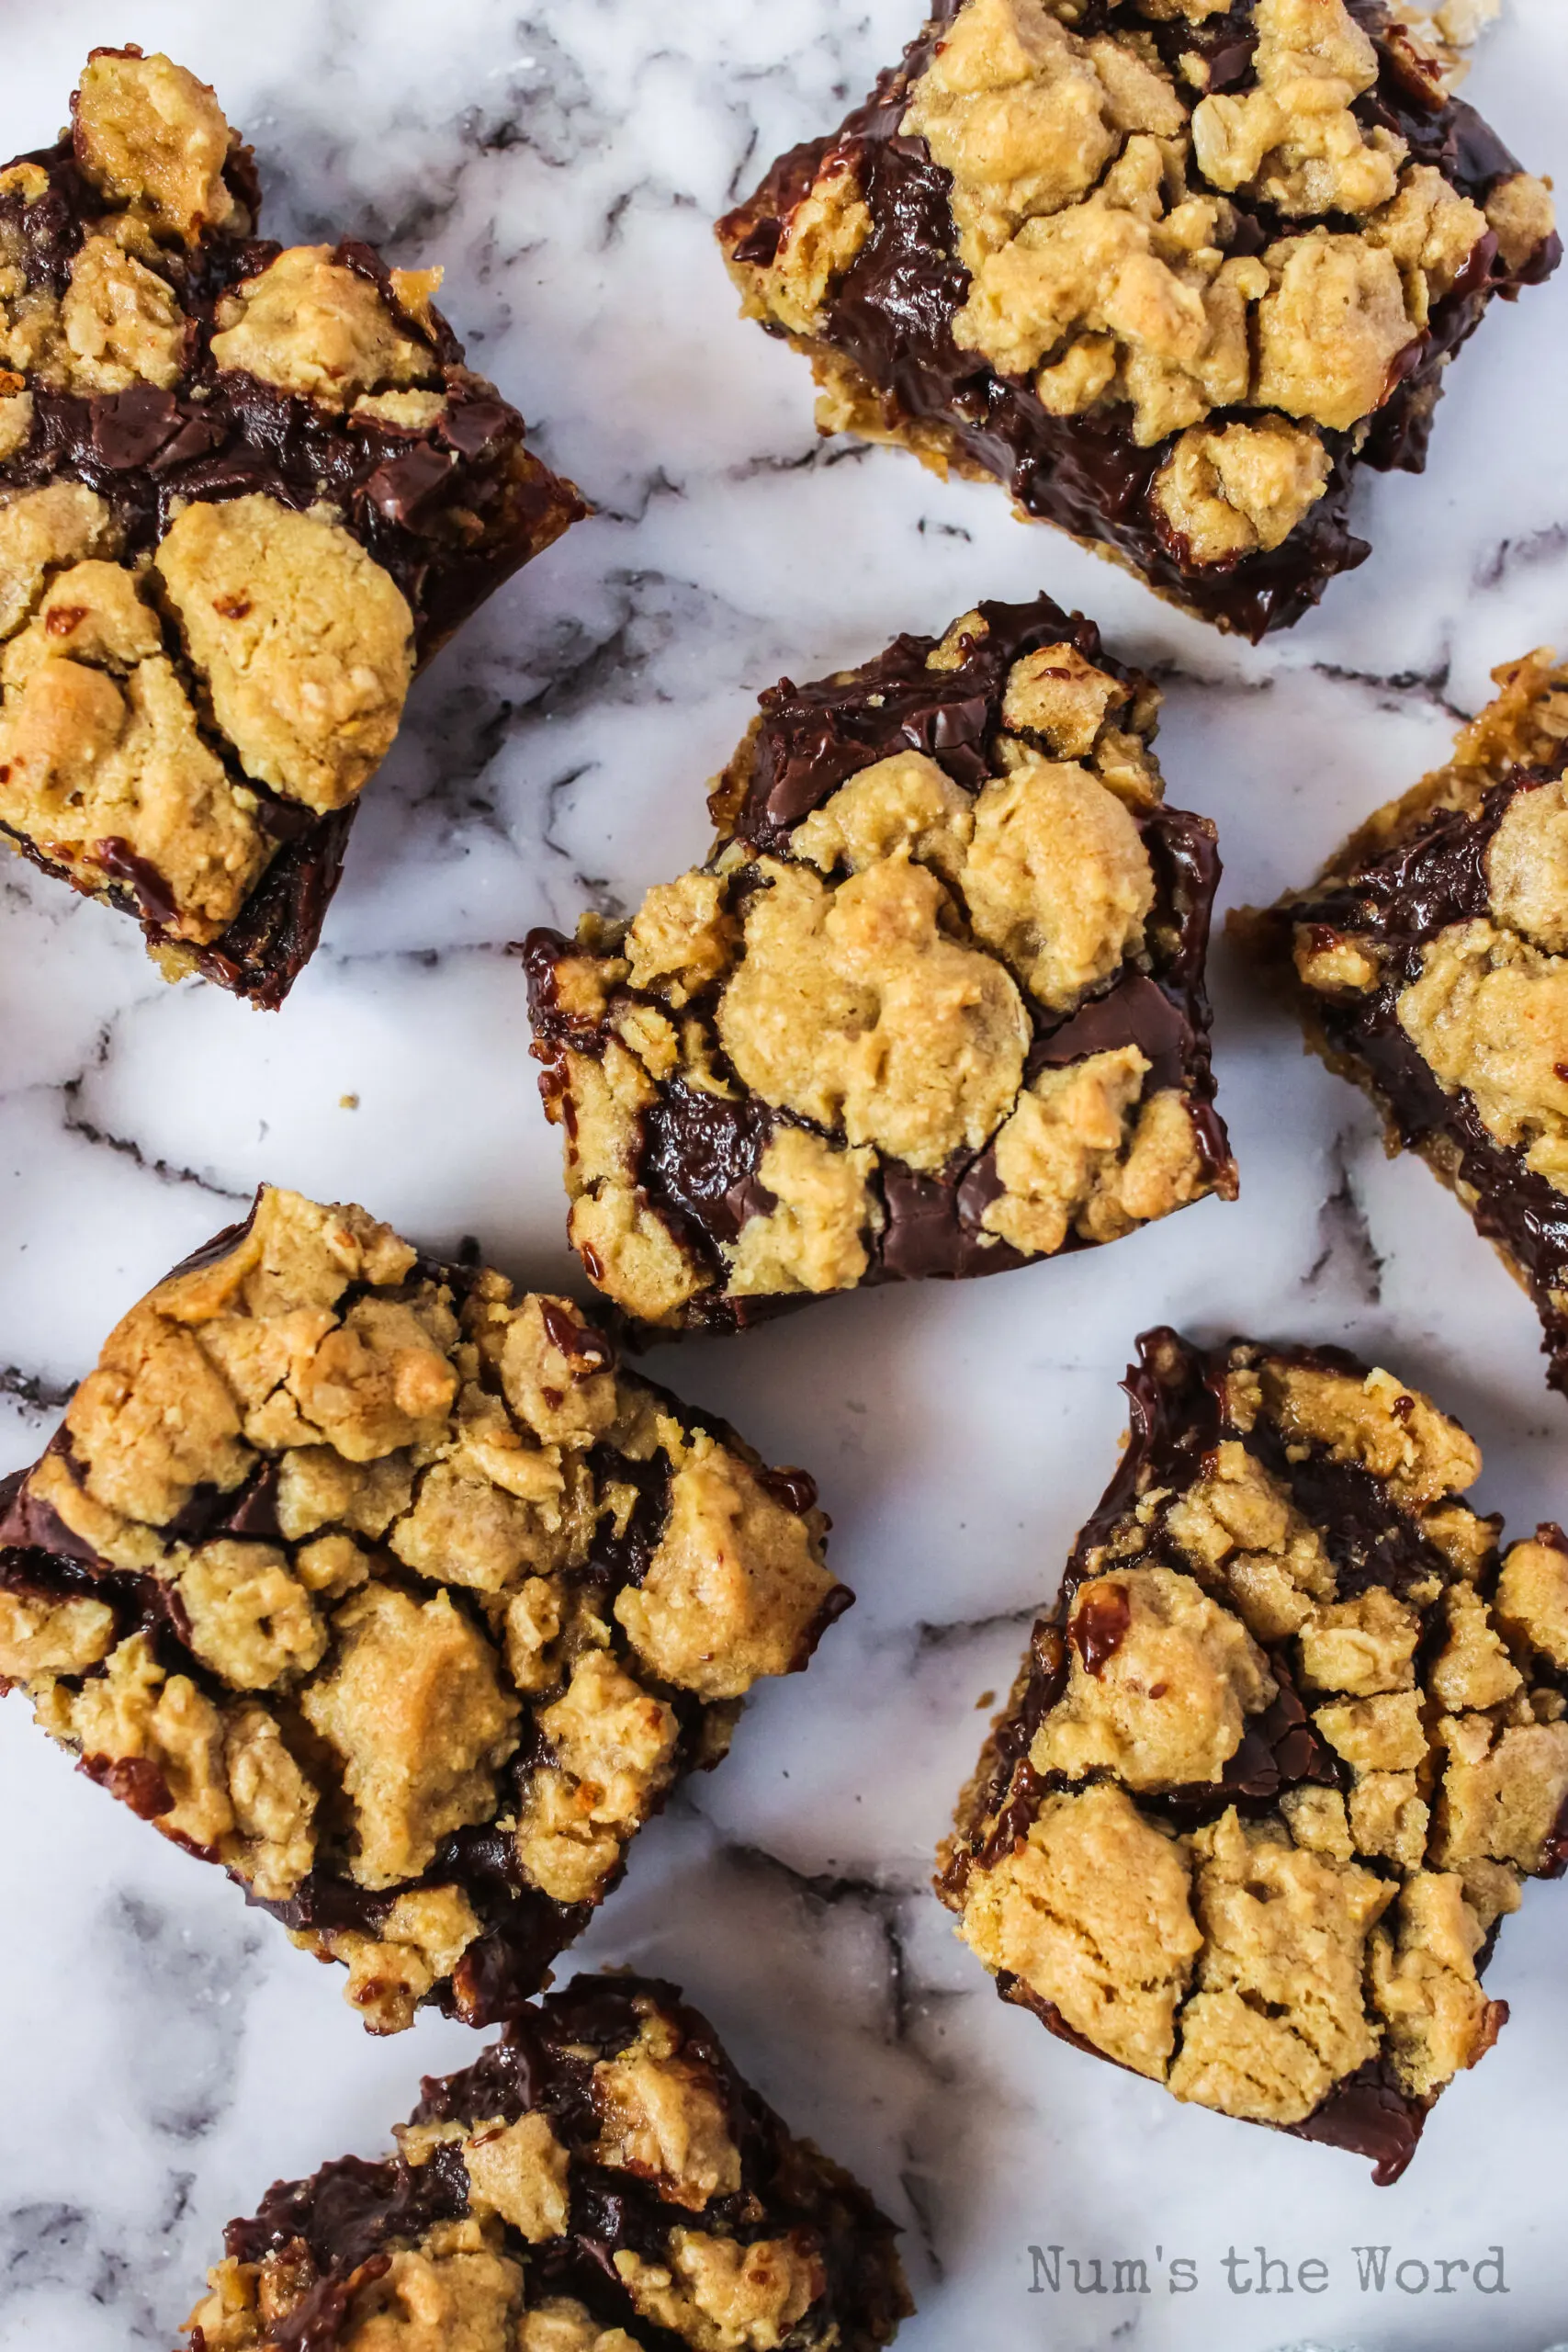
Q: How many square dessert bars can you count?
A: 7